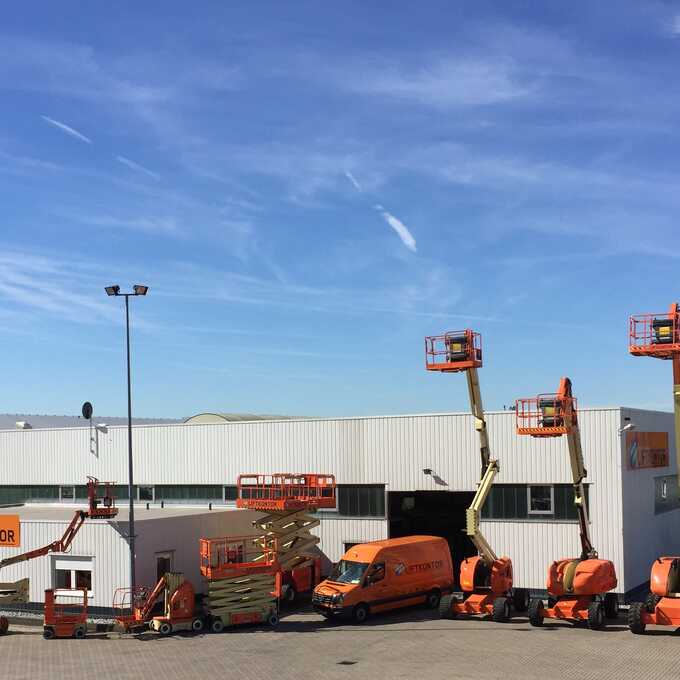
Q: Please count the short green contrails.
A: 0